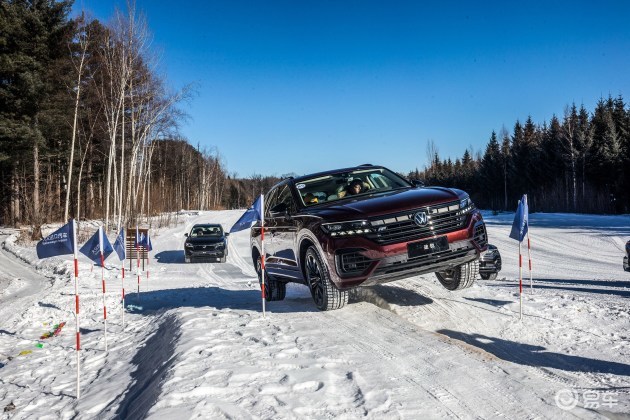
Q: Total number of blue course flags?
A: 8